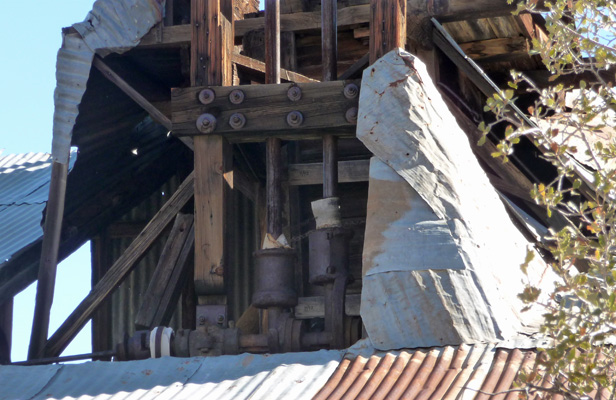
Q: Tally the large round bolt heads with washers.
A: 8